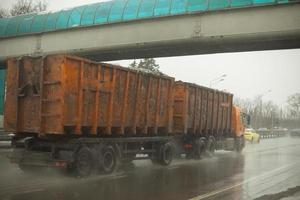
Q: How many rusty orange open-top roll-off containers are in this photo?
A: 2